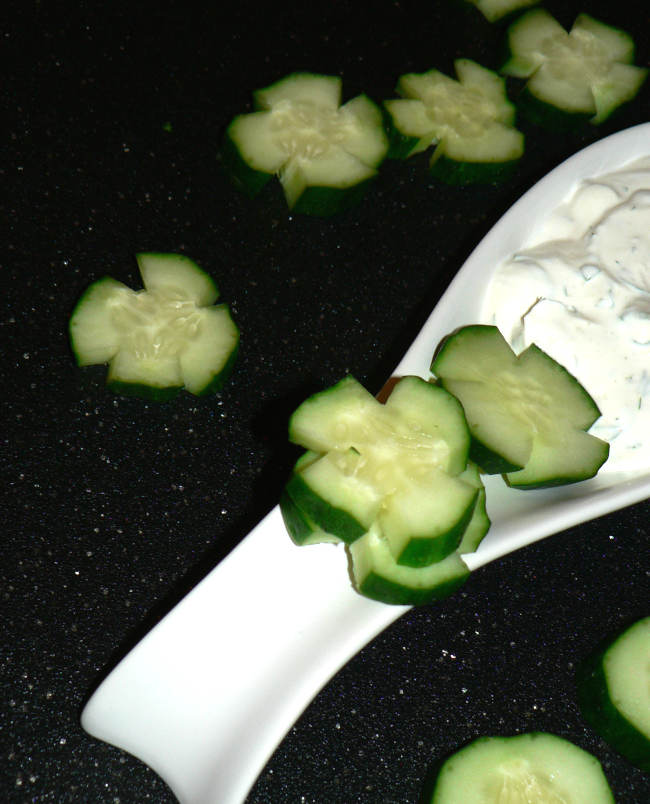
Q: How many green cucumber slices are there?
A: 10